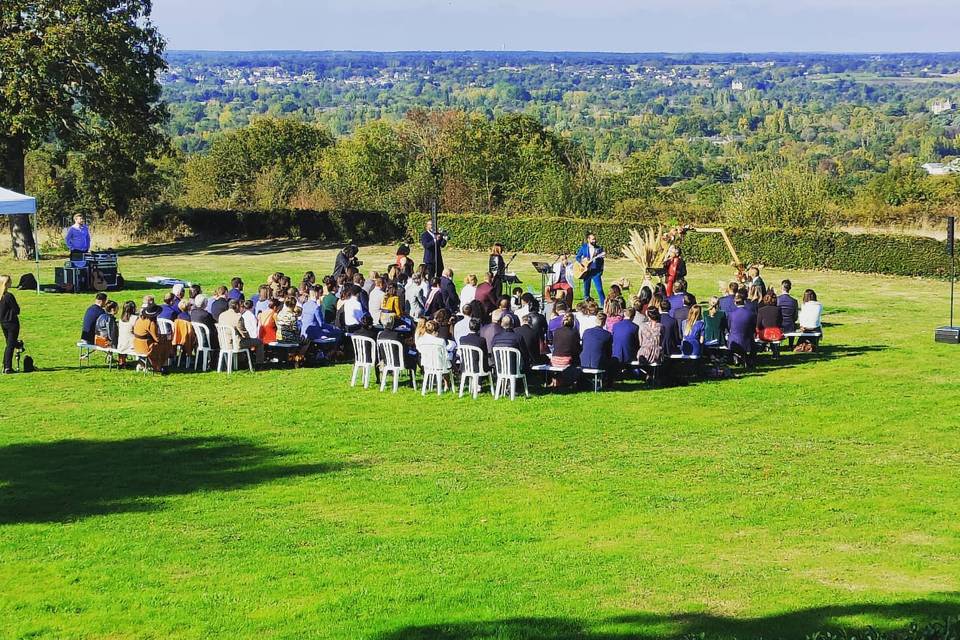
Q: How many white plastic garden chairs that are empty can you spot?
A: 0